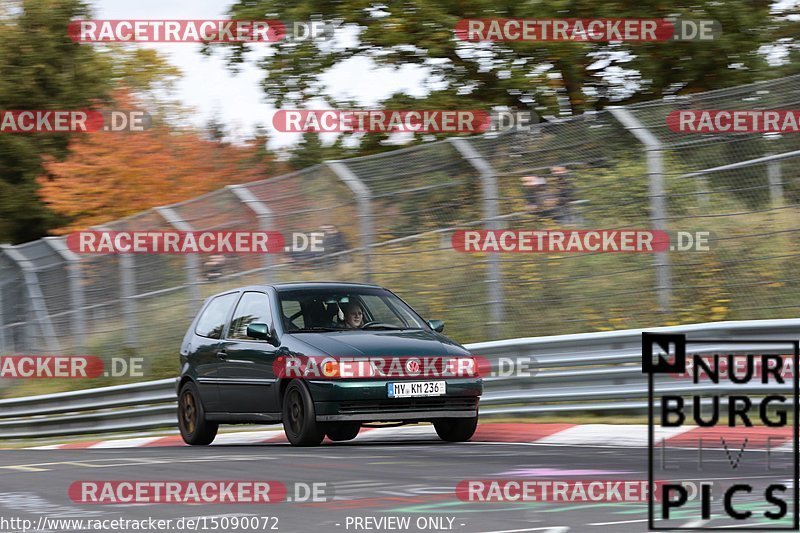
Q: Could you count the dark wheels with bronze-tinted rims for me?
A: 2